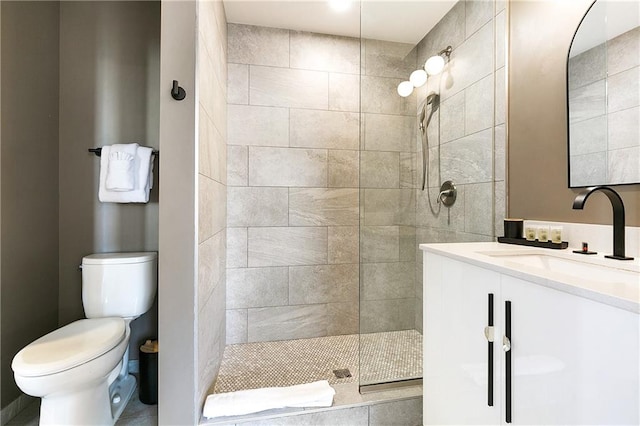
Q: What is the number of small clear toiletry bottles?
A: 3